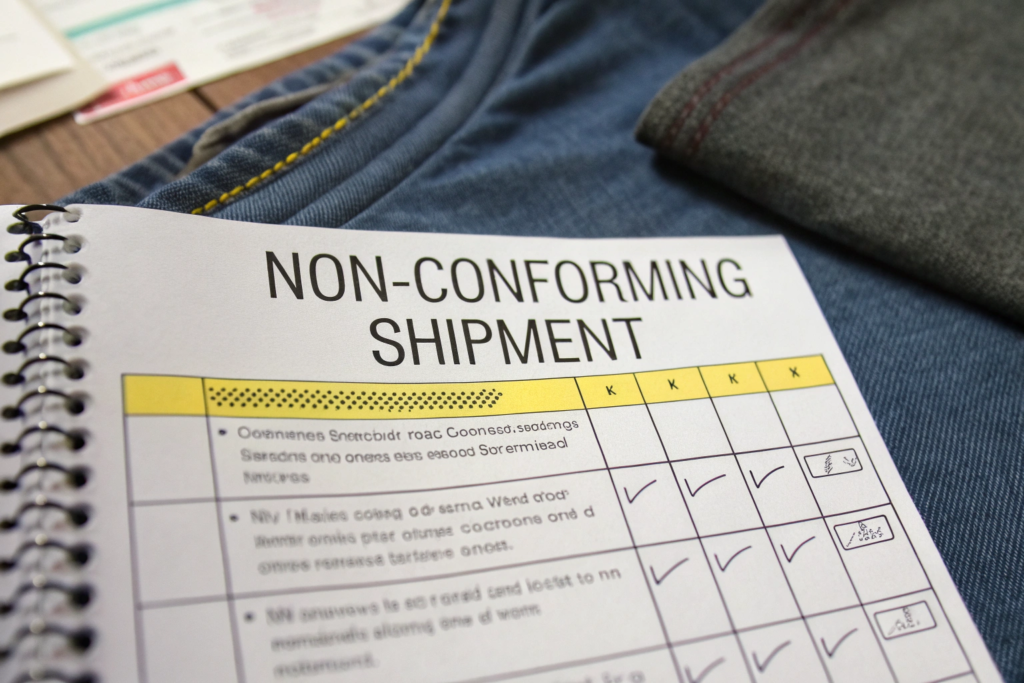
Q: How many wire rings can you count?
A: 14